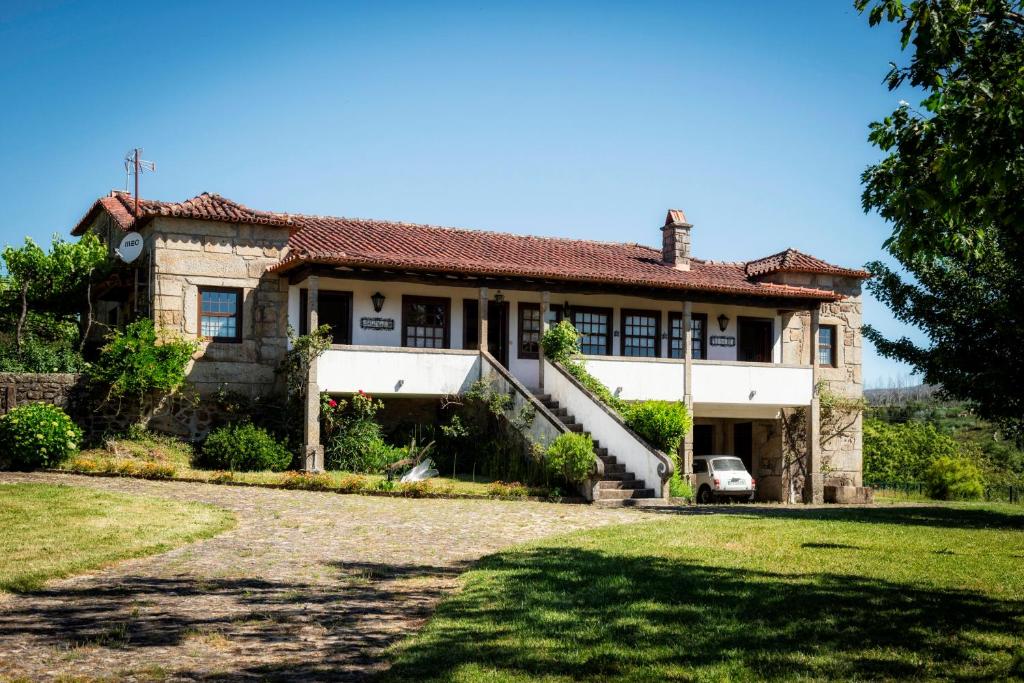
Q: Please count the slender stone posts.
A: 5